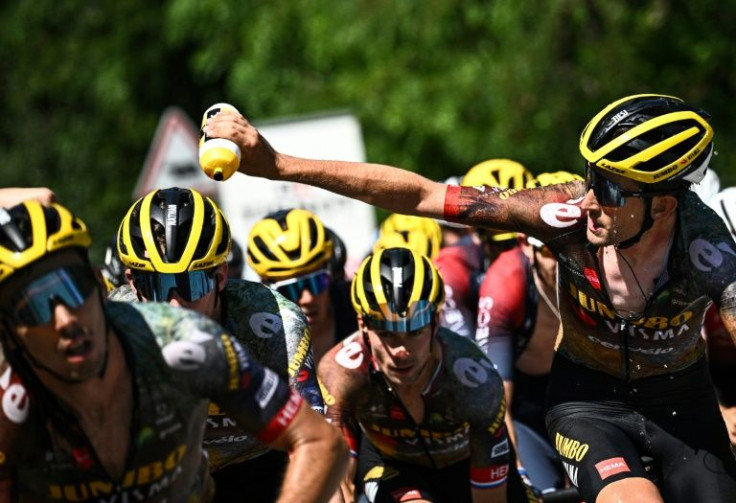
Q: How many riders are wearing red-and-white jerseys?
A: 2